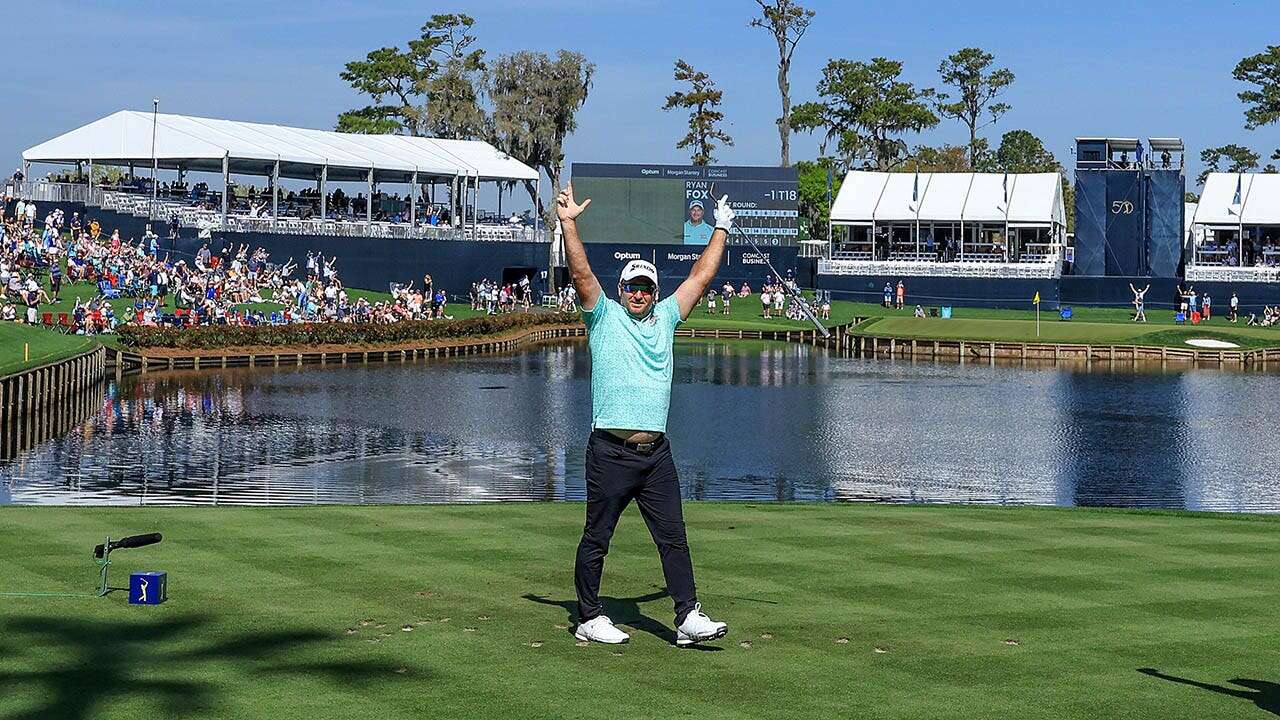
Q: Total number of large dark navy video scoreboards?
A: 1